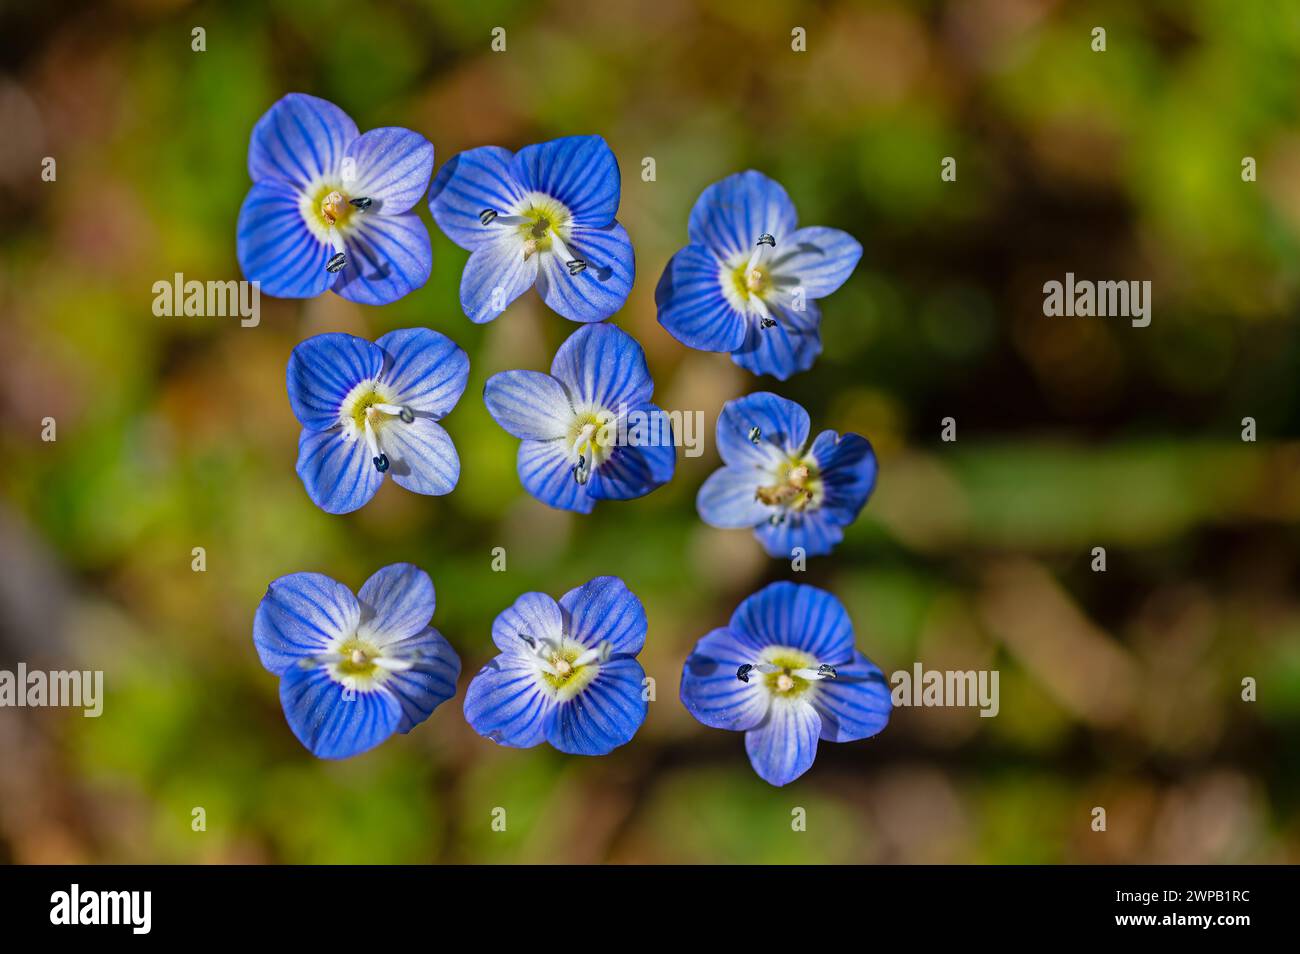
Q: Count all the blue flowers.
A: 9